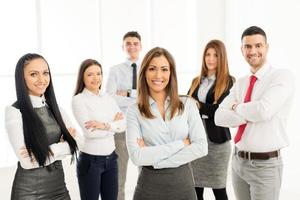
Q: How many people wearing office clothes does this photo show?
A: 6